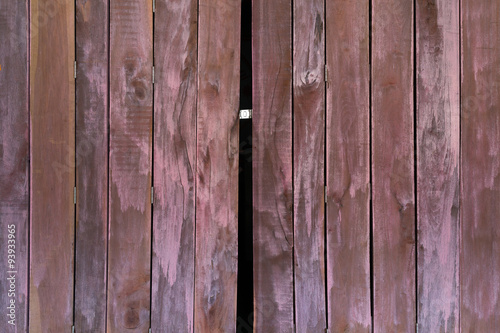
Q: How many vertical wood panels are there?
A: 12